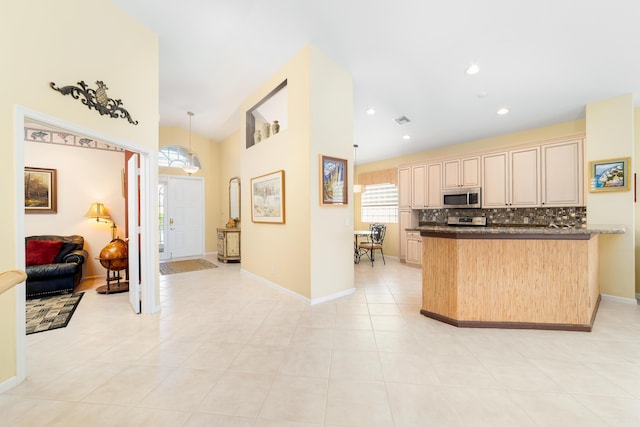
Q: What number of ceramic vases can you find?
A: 3